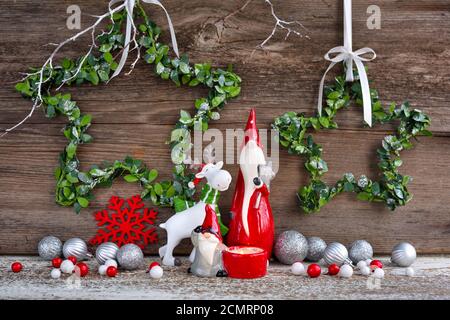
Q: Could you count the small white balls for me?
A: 12